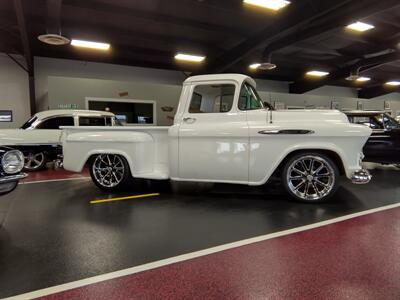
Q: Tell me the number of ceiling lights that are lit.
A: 8